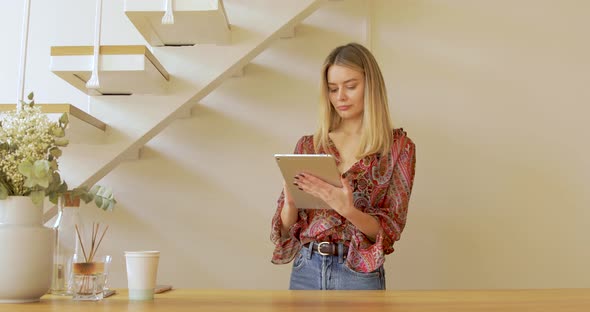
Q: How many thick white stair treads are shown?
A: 3